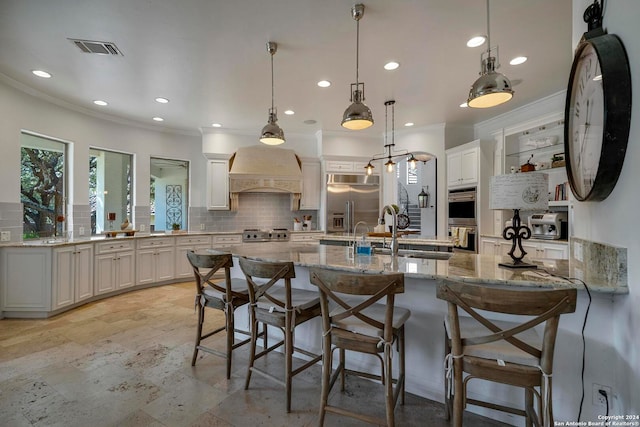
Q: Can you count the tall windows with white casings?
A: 3